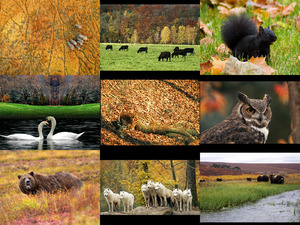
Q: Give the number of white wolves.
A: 7